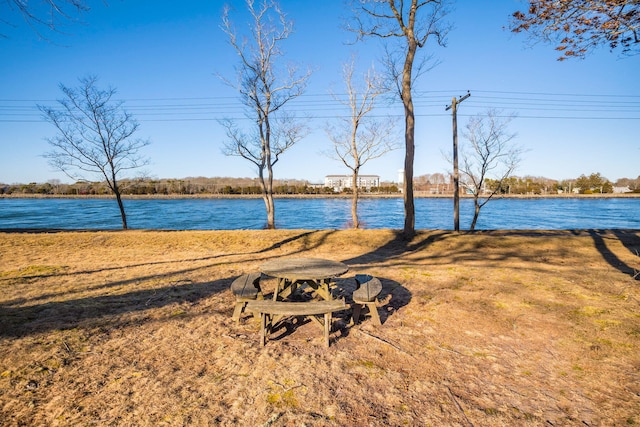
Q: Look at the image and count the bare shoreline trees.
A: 5